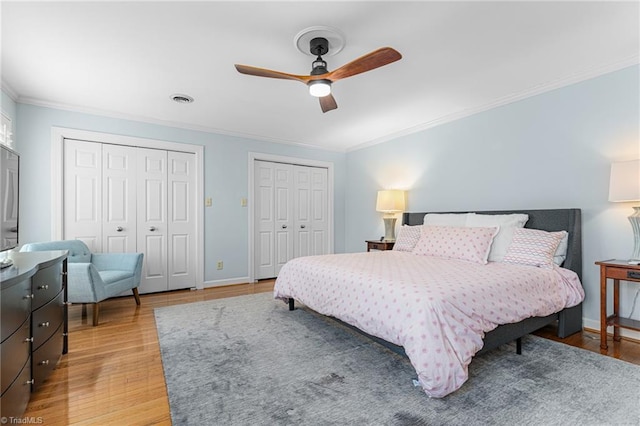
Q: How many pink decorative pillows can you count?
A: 3